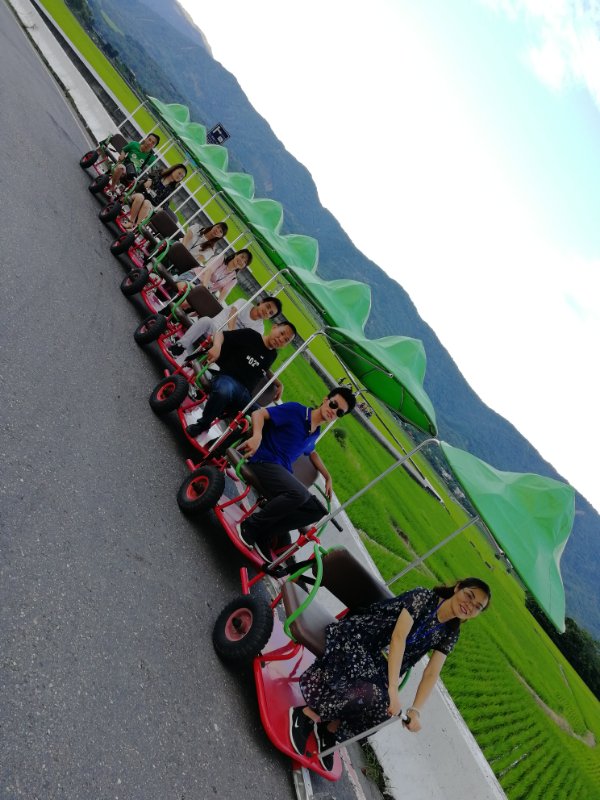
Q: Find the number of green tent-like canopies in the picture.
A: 9